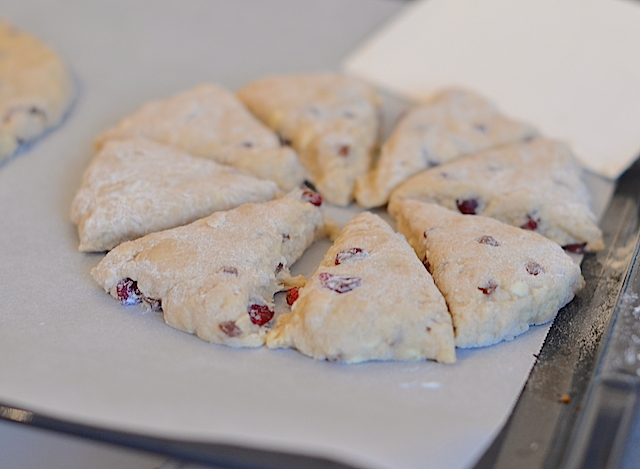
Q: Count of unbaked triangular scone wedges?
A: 8